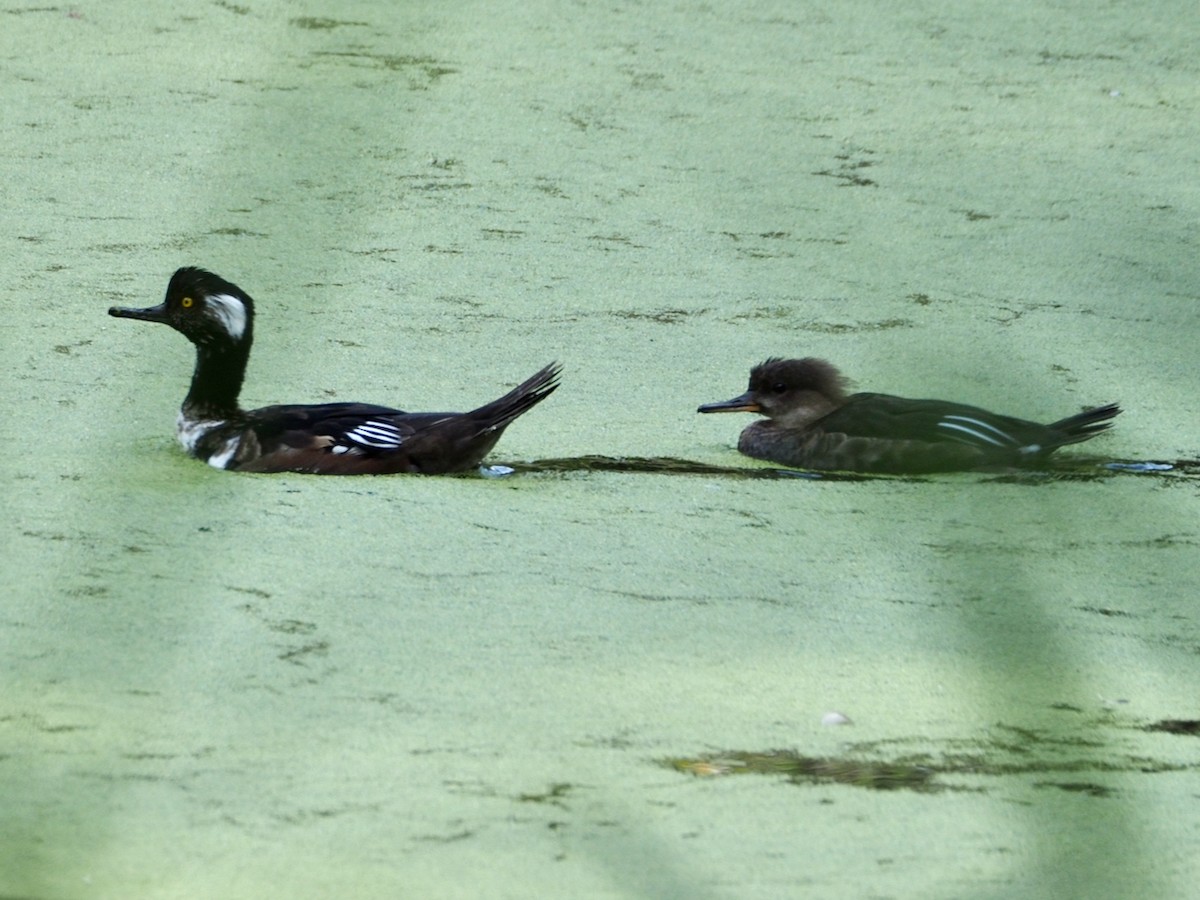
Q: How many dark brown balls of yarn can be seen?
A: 0